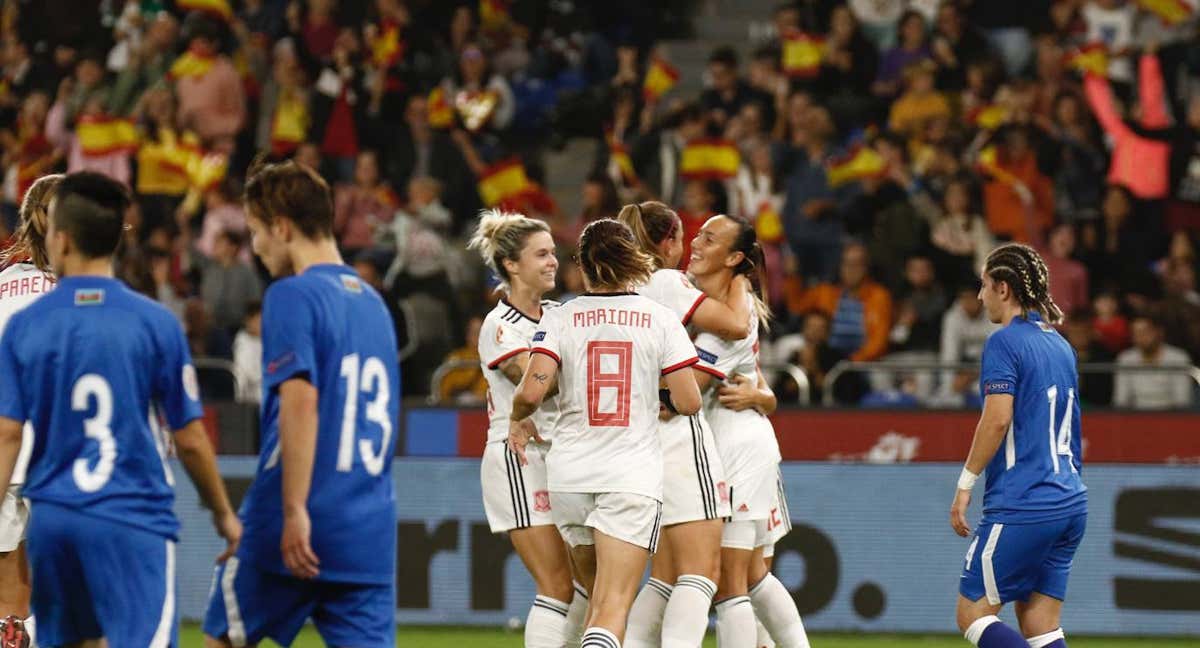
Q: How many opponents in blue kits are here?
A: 3